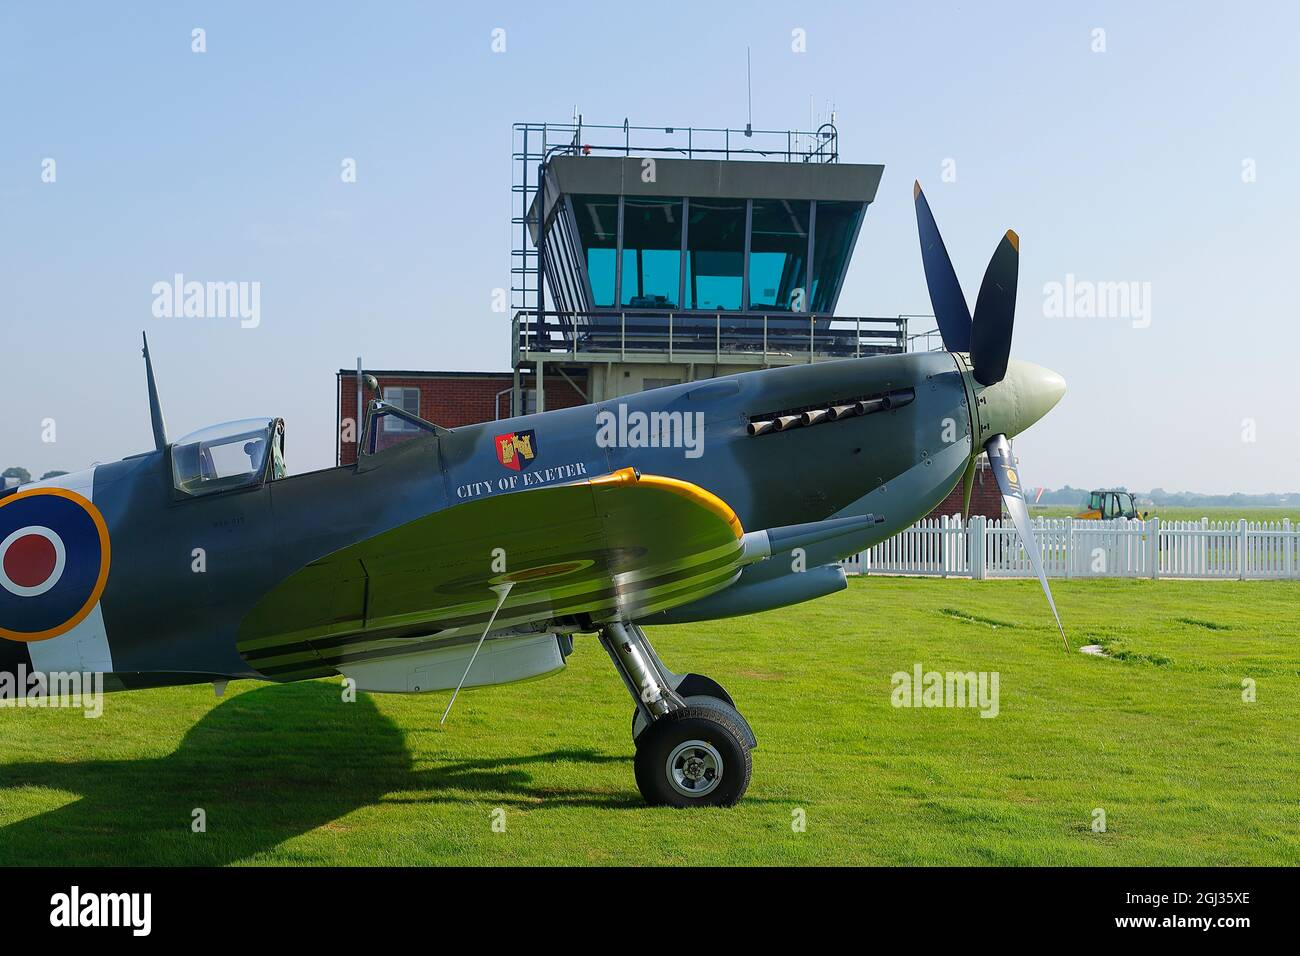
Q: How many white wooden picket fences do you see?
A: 1